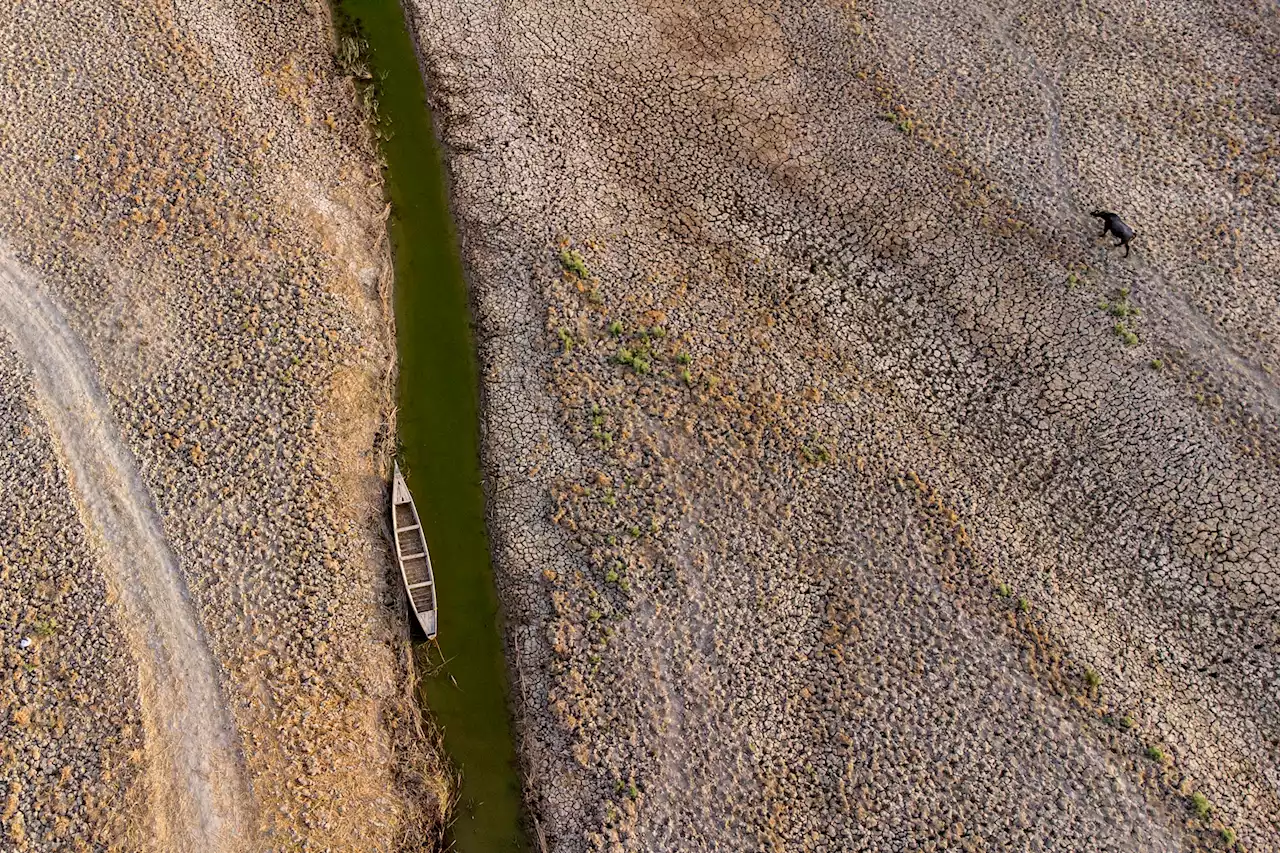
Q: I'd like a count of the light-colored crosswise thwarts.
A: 3